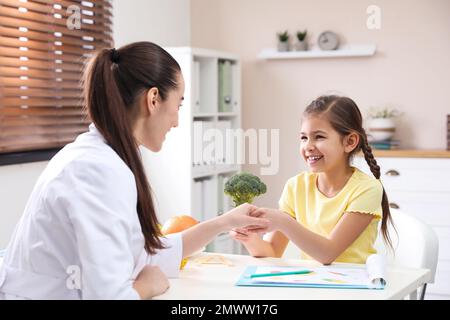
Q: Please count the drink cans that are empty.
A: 0